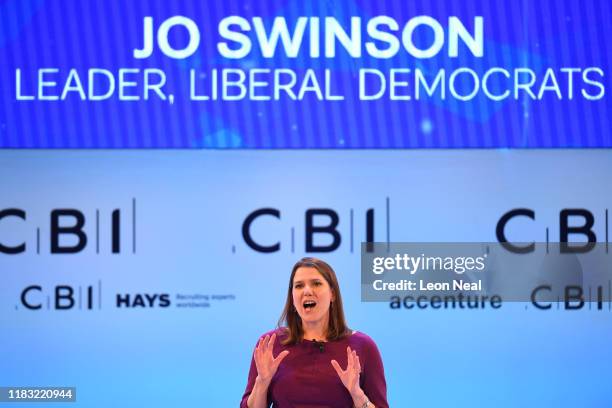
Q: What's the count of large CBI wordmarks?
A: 3